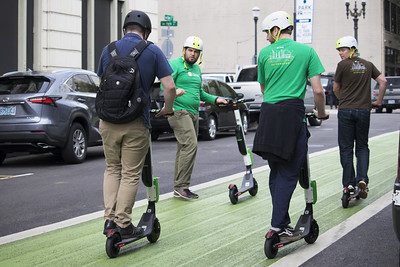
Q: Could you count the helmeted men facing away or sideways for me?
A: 3